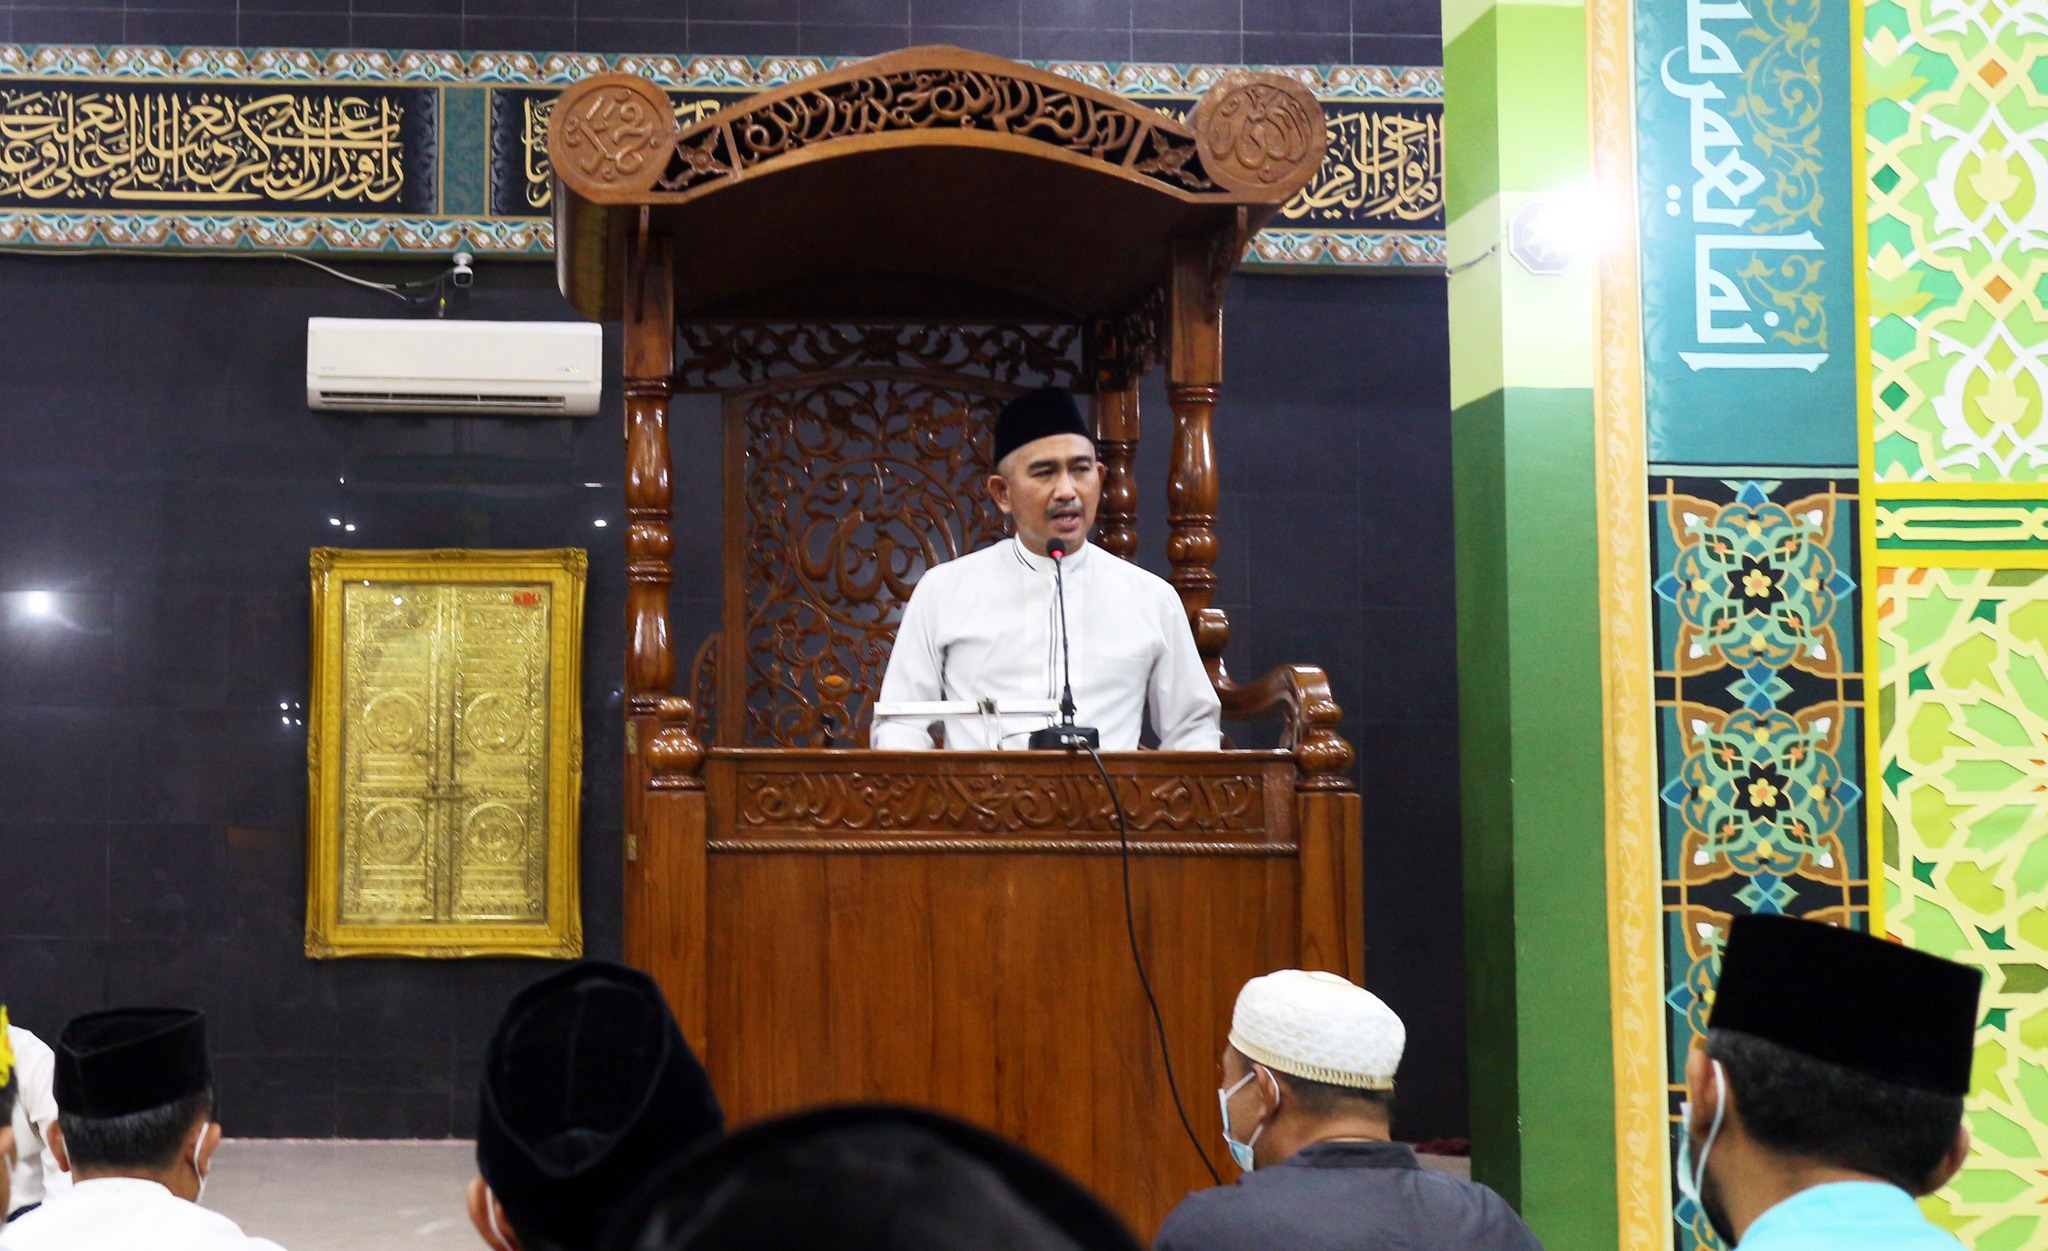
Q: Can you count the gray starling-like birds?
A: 0